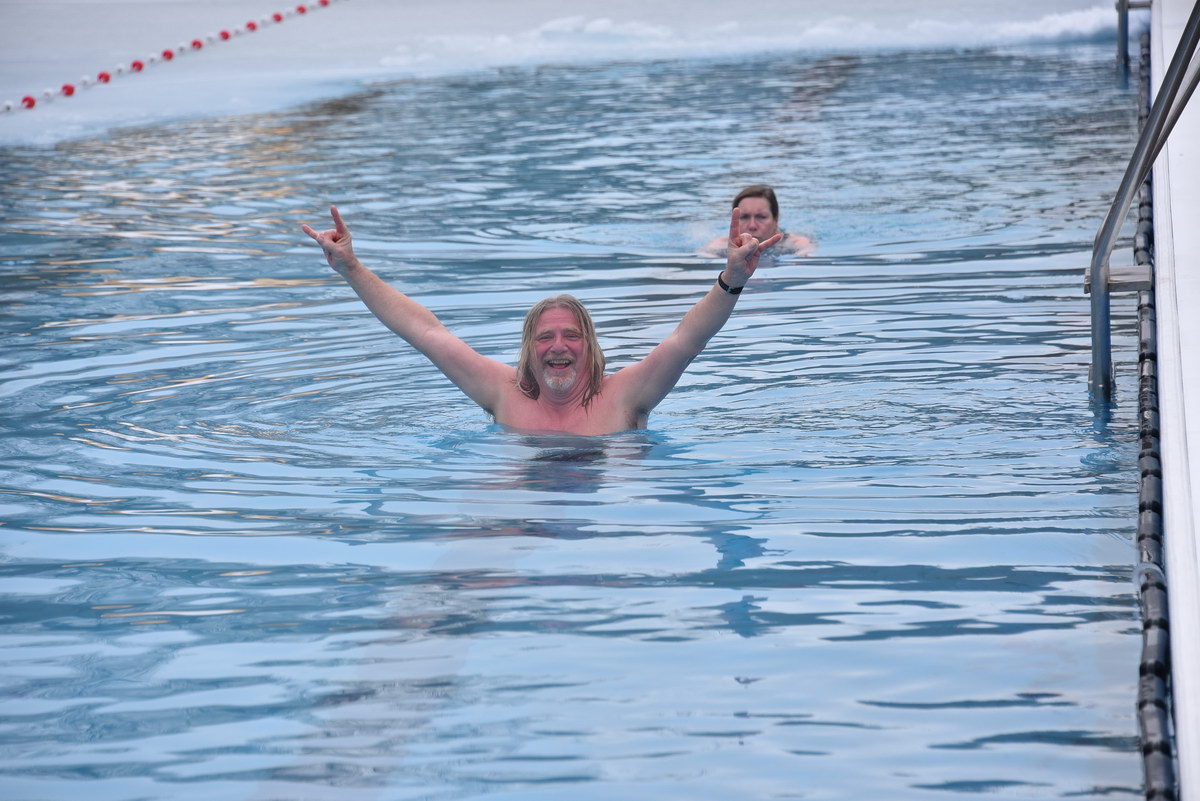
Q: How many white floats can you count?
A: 11